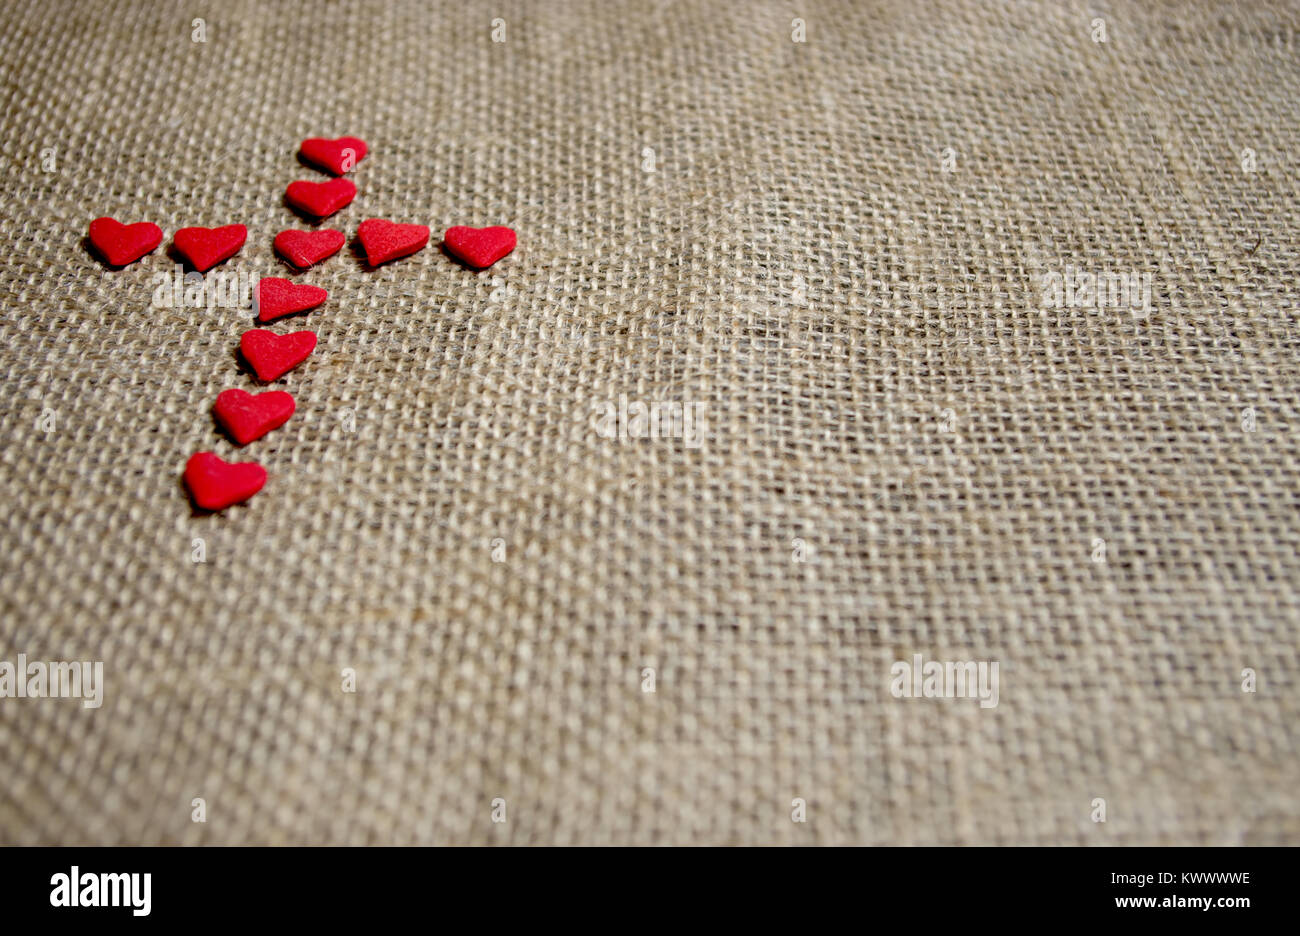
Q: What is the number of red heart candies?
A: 11